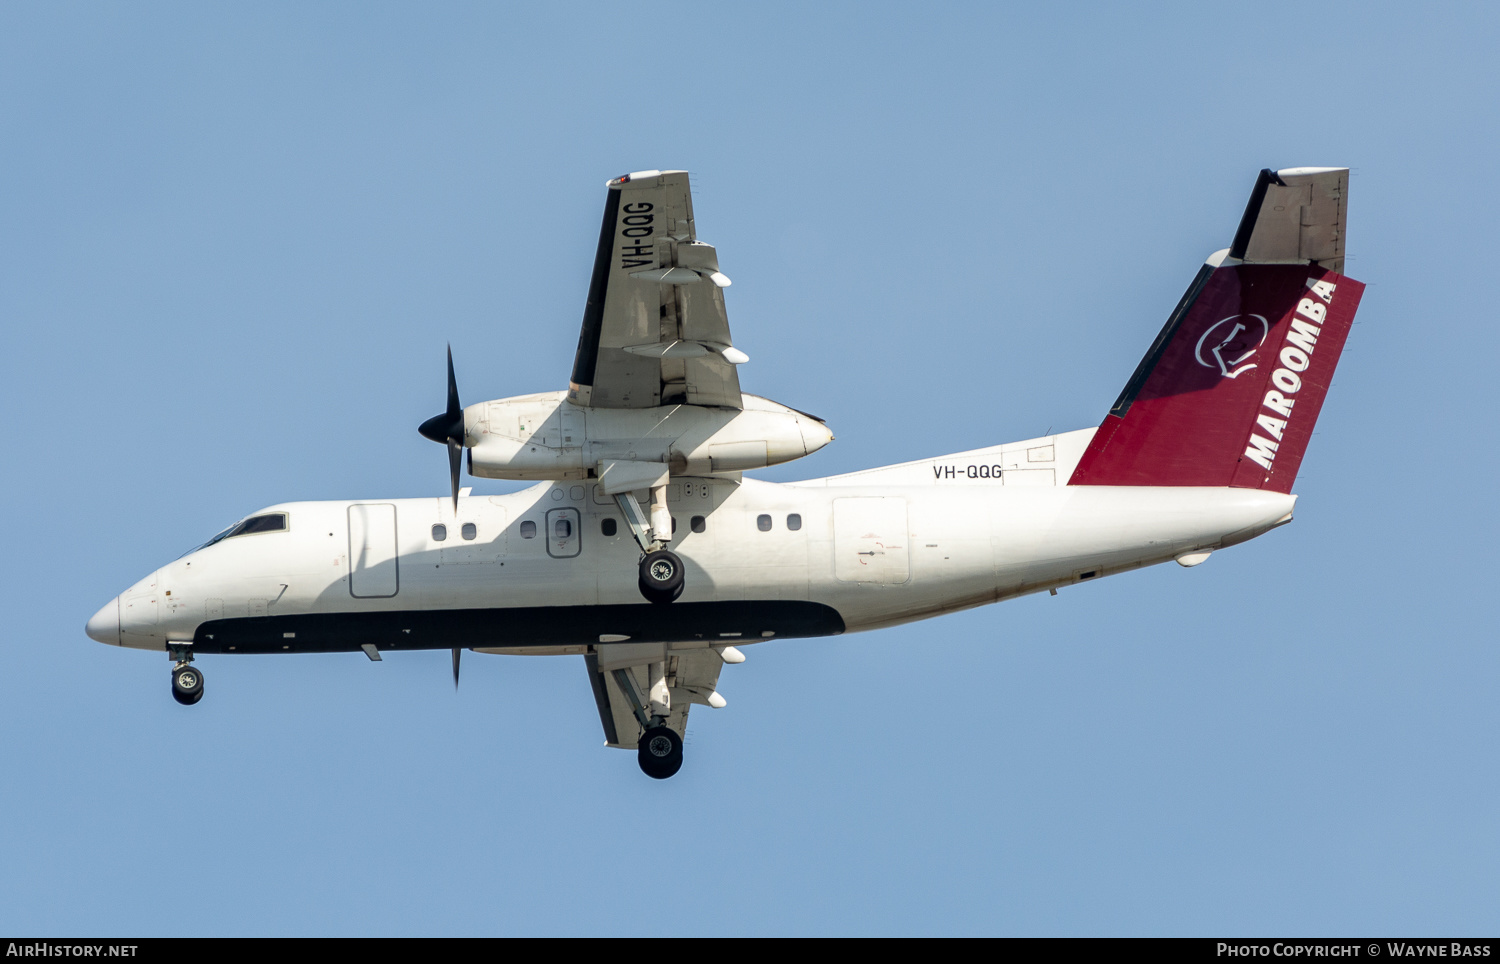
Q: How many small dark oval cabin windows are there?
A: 9